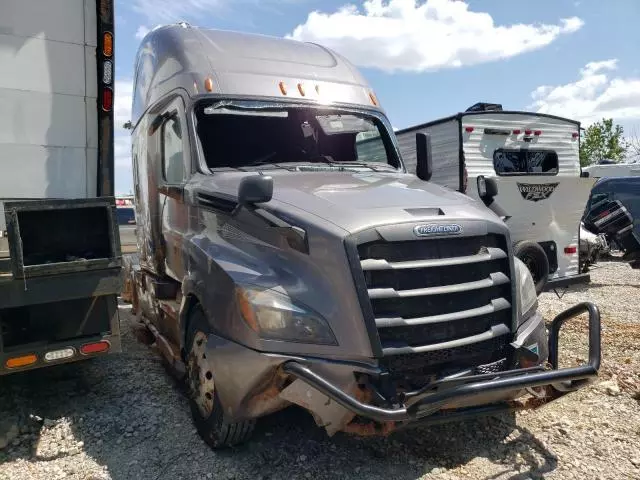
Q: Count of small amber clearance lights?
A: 5